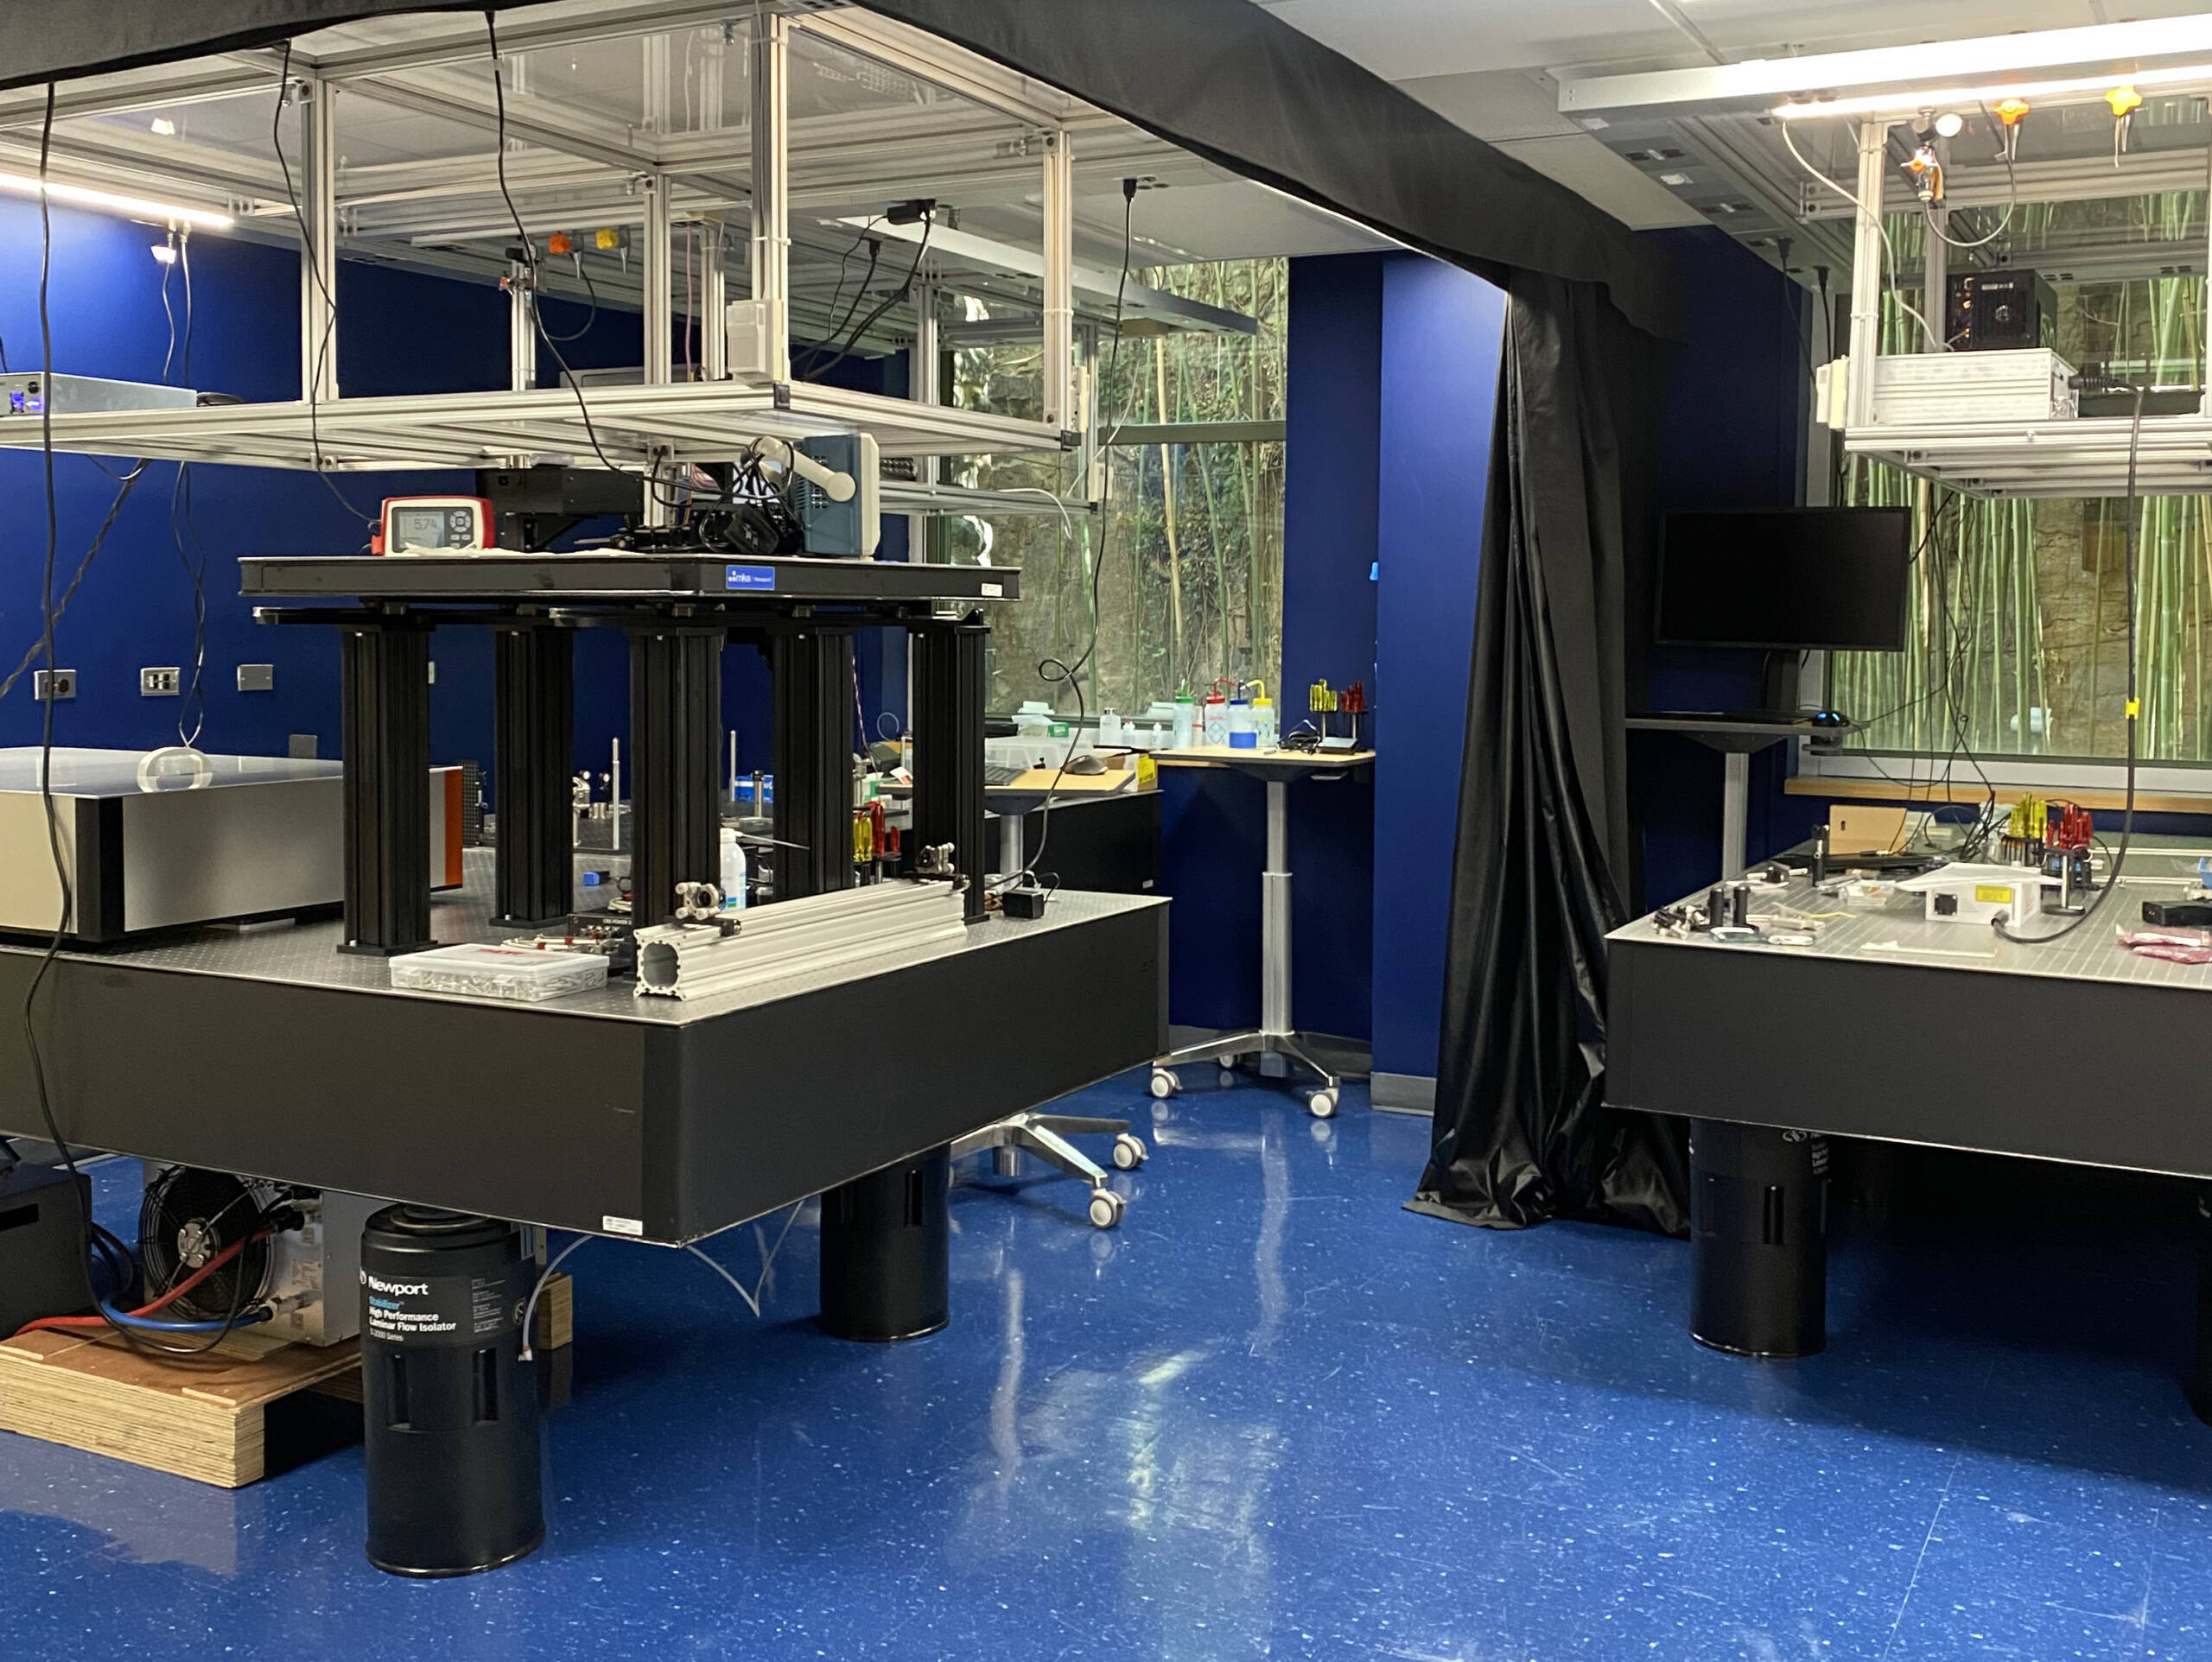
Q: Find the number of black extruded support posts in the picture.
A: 5